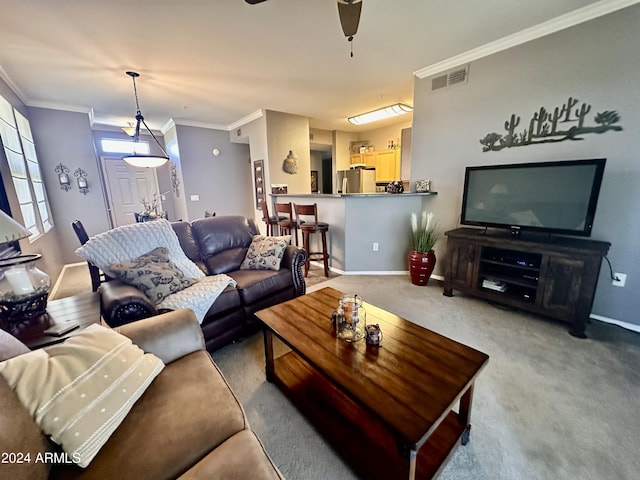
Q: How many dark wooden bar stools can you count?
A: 3